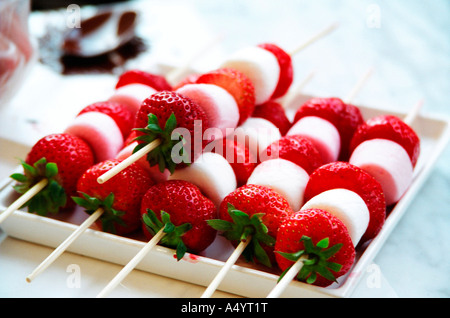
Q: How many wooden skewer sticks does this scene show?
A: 6